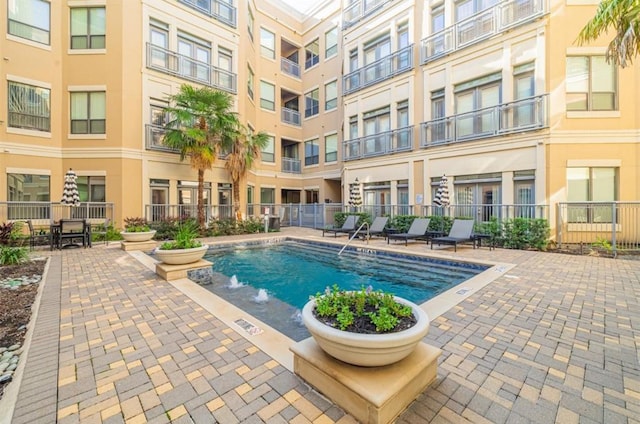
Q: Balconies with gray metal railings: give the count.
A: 11